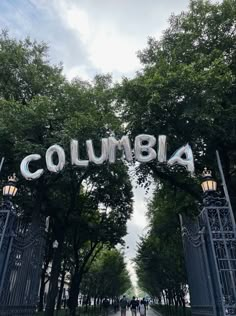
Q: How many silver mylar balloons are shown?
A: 8